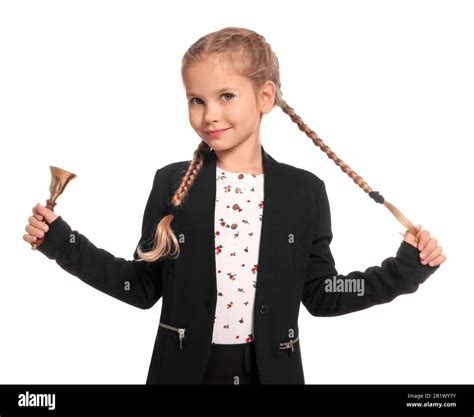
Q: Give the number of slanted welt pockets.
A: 2